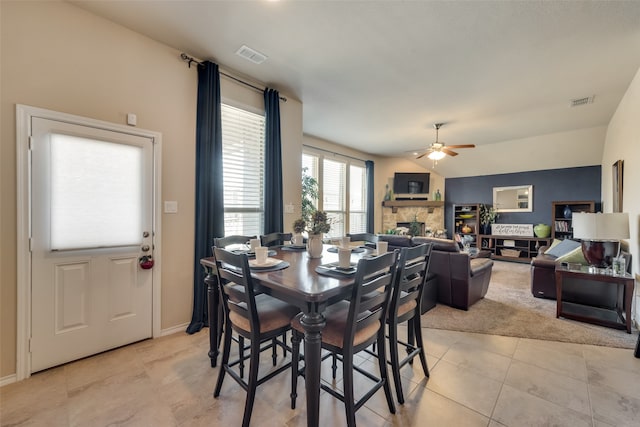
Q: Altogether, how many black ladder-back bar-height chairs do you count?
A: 6